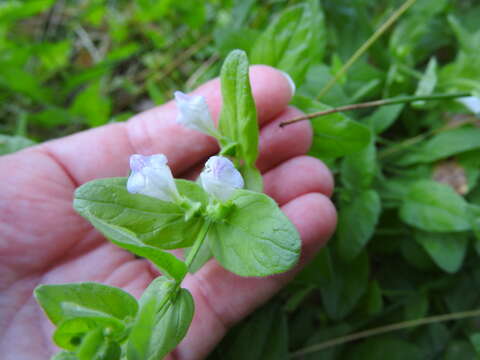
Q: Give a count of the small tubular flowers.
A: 3